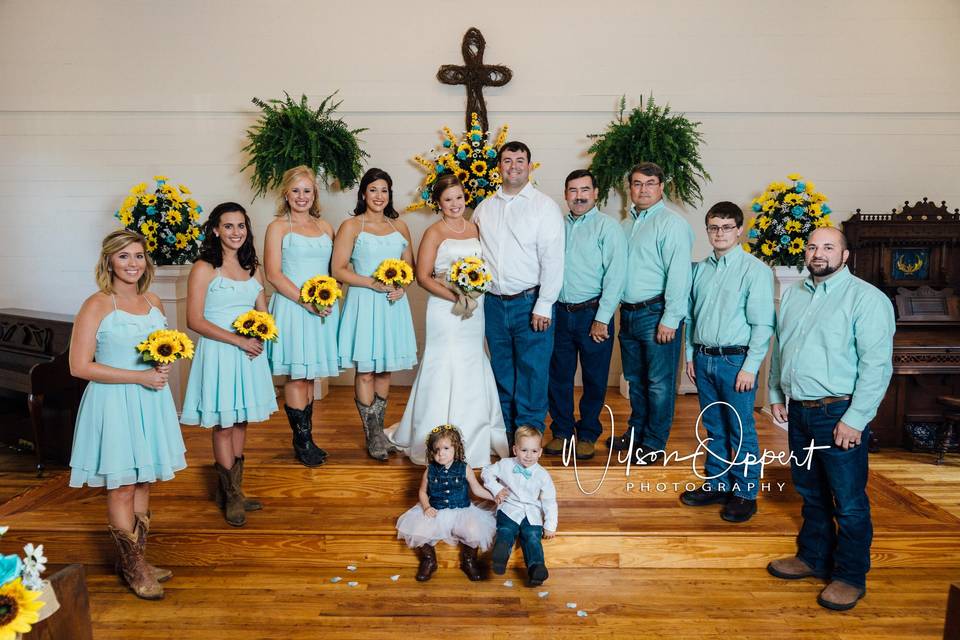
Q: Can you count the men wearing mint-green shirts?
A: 4